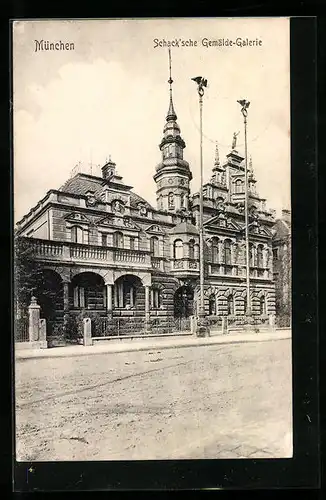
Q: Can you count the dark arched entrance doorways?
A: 1